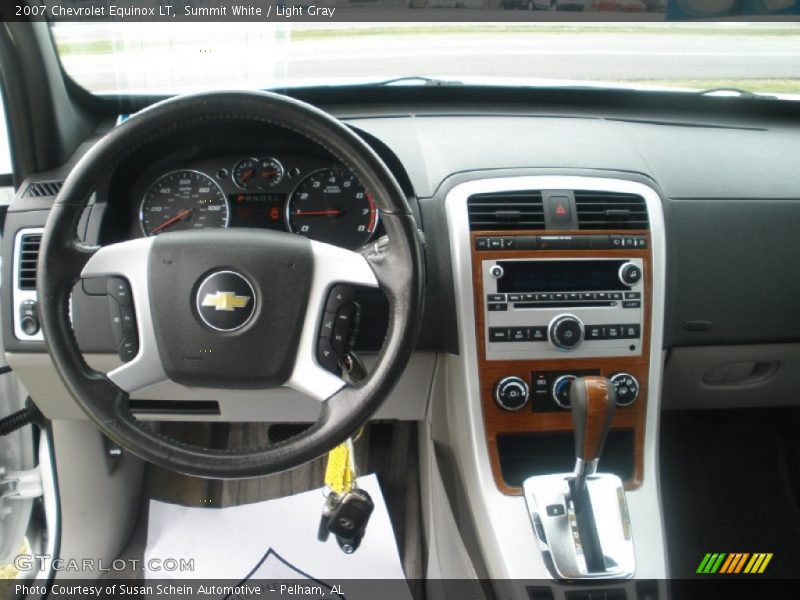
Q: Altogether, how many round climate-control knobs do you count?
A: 3